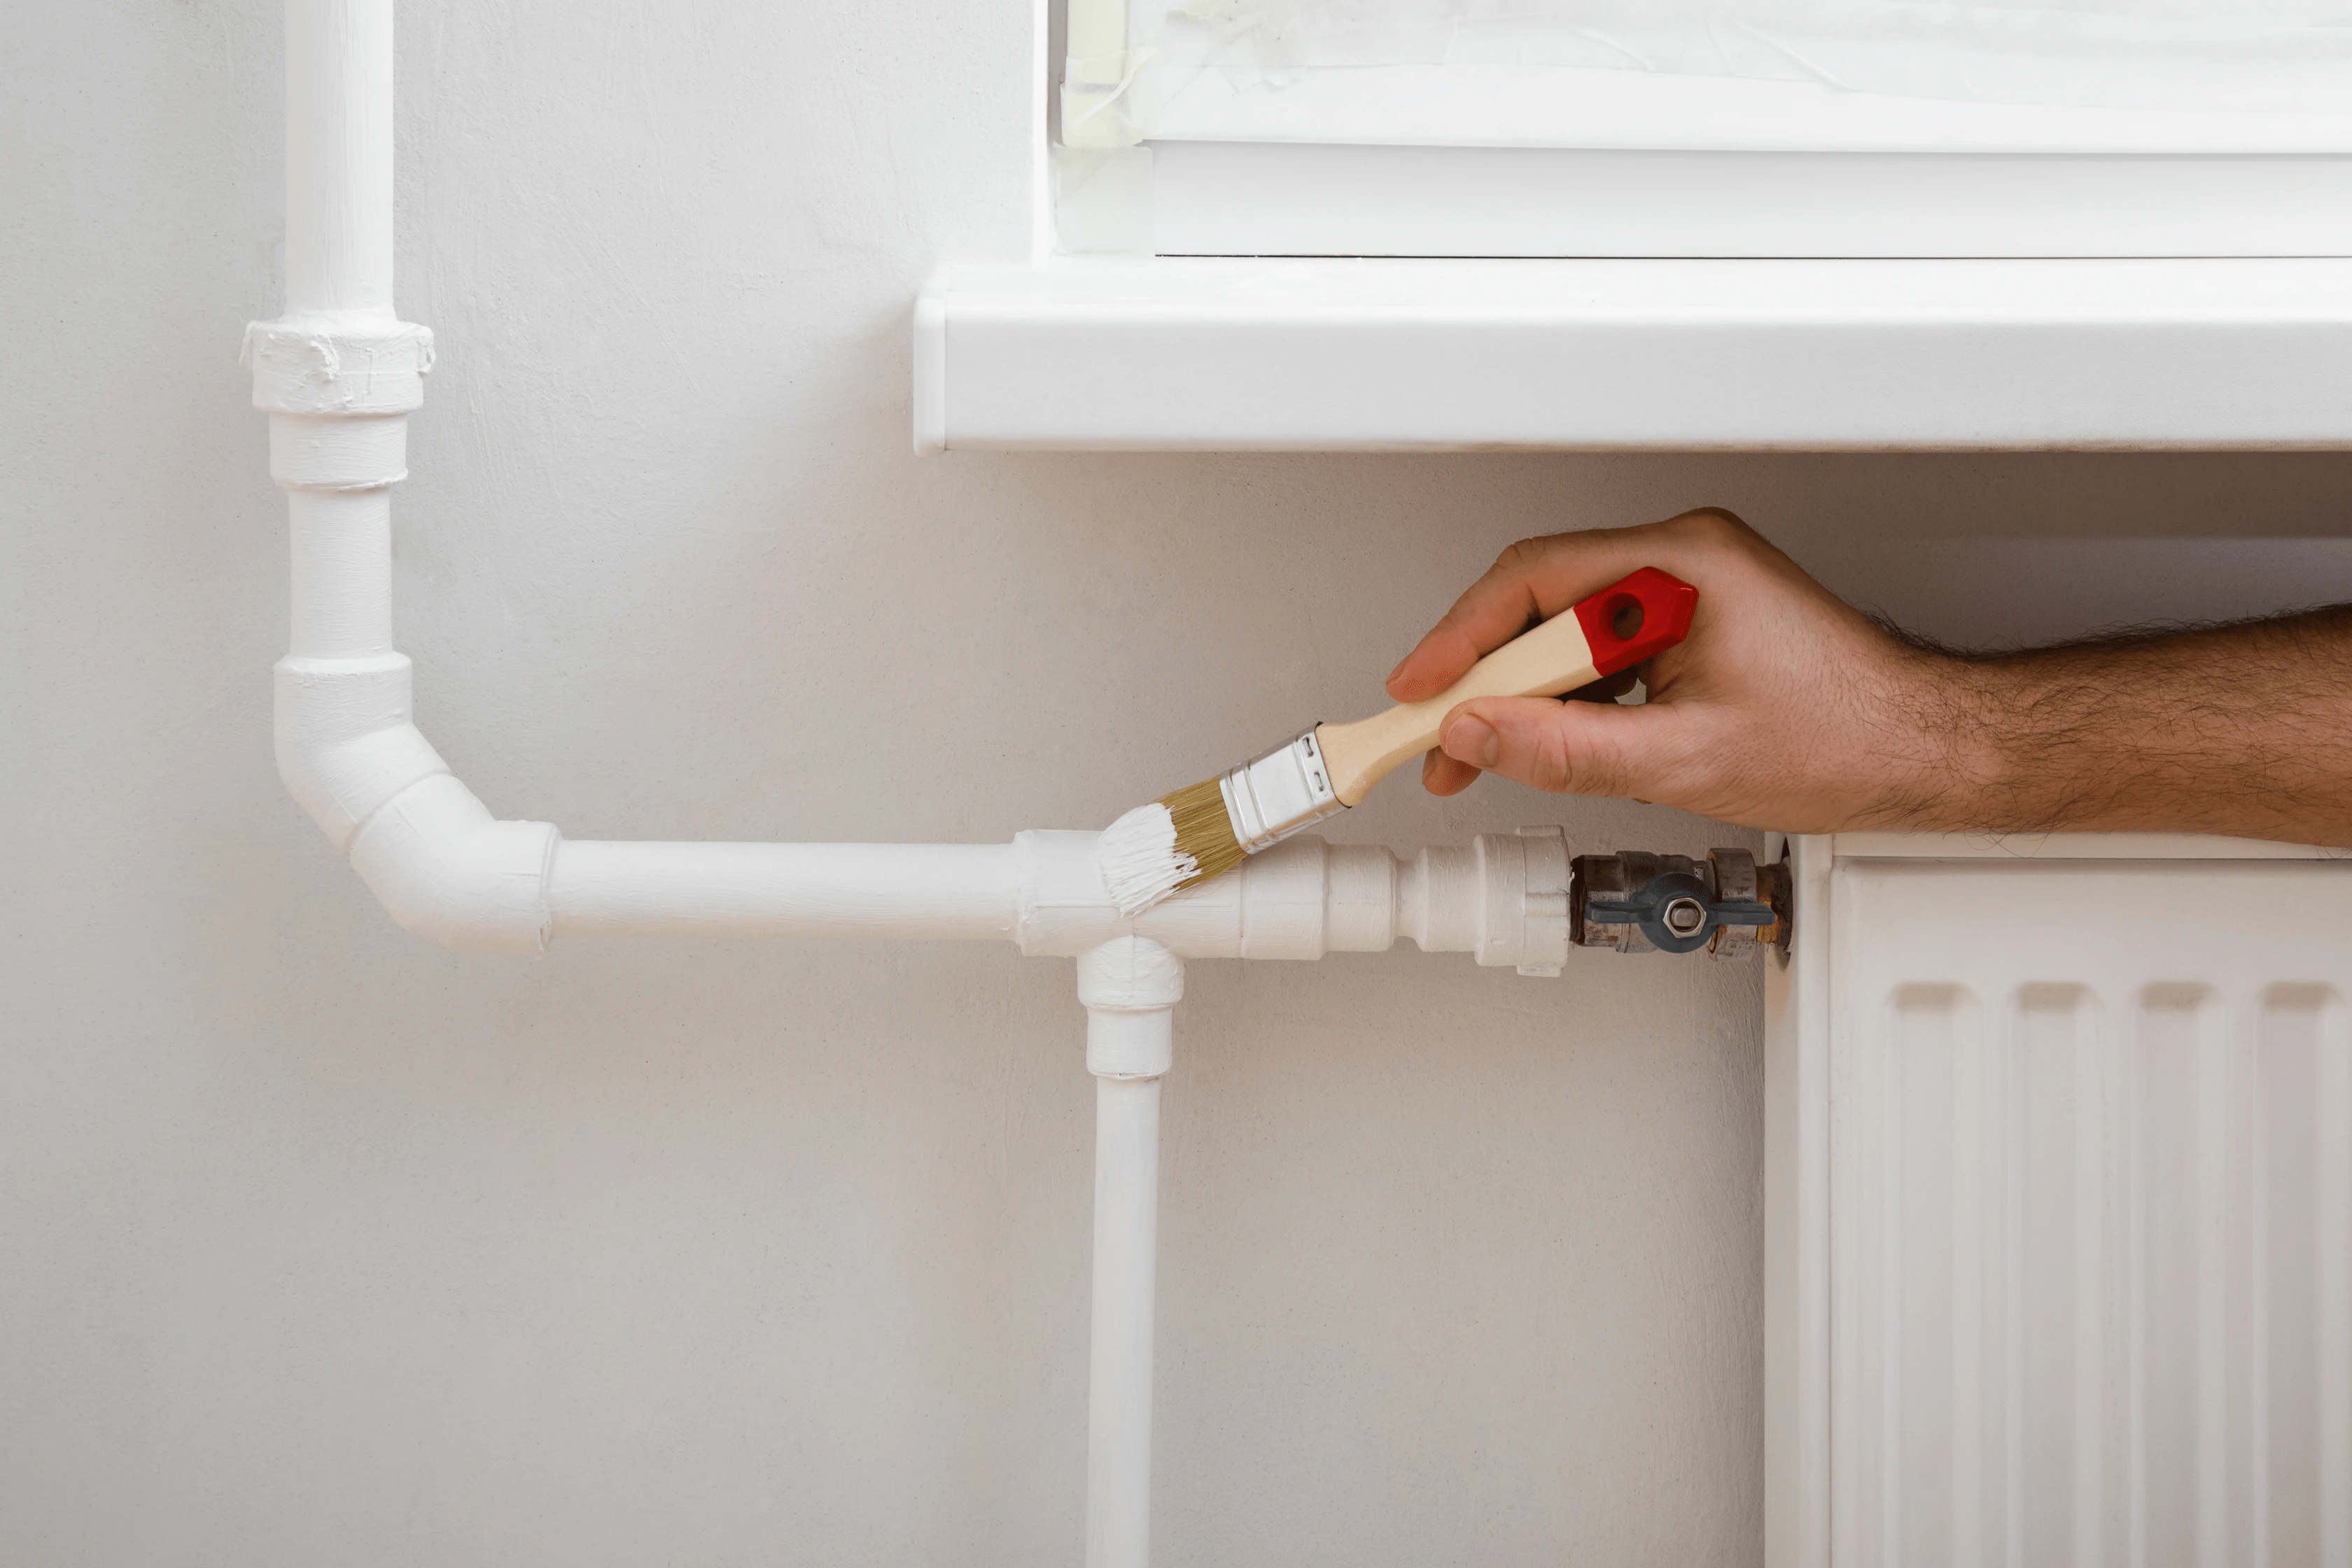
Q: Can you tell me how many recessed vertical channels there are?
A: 4